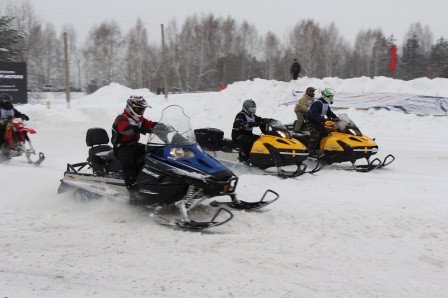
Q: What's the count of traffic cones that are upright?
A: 0